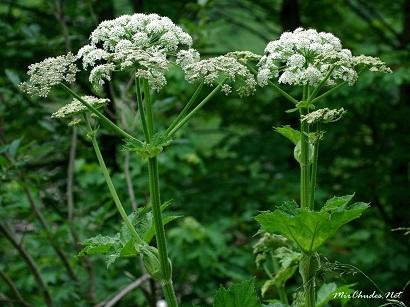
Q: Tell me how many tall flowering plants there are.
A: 2